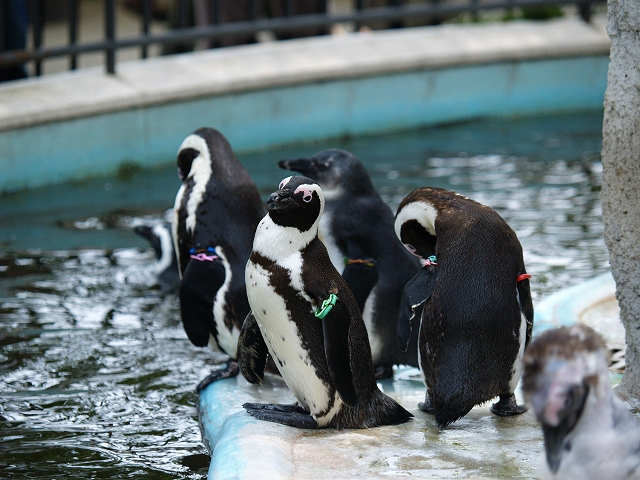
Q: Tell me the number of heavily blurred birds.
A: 2